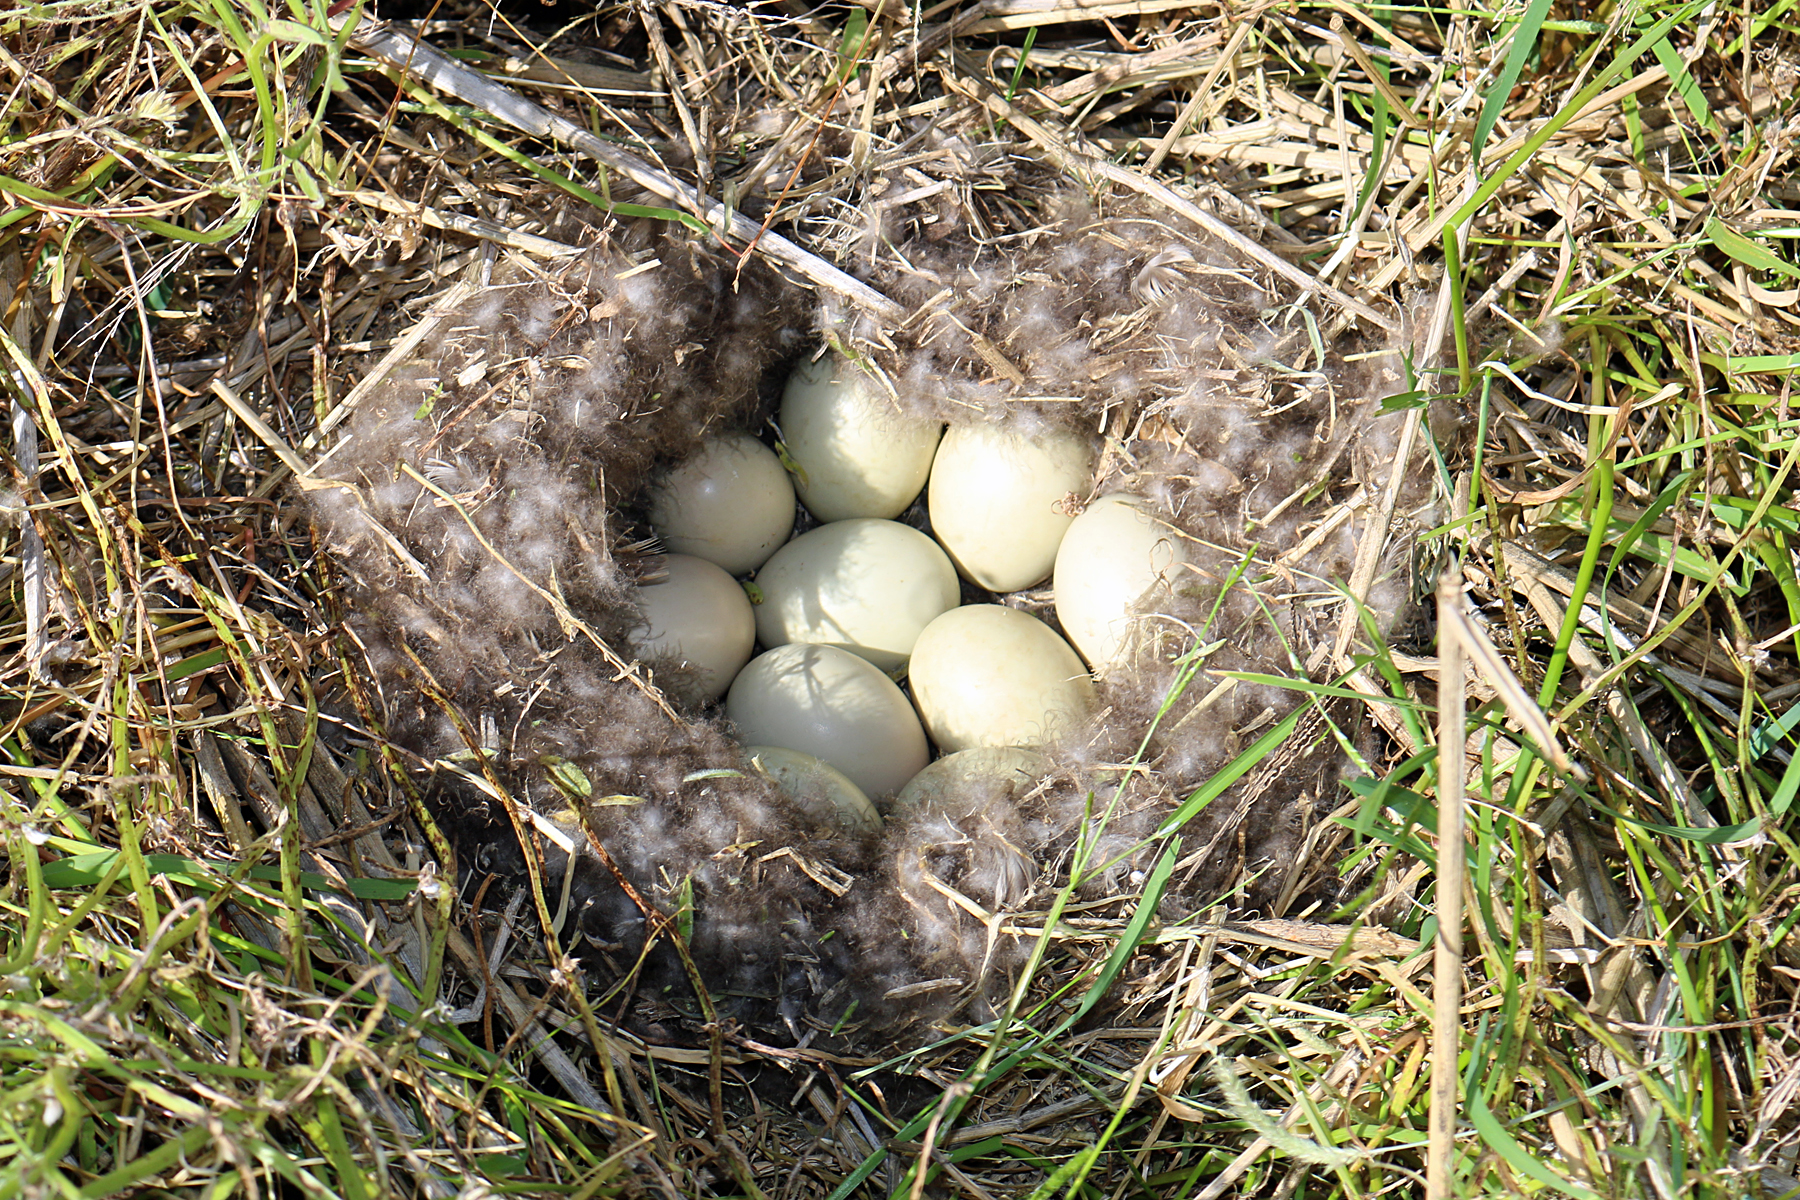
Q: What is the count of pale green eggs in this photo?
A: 10